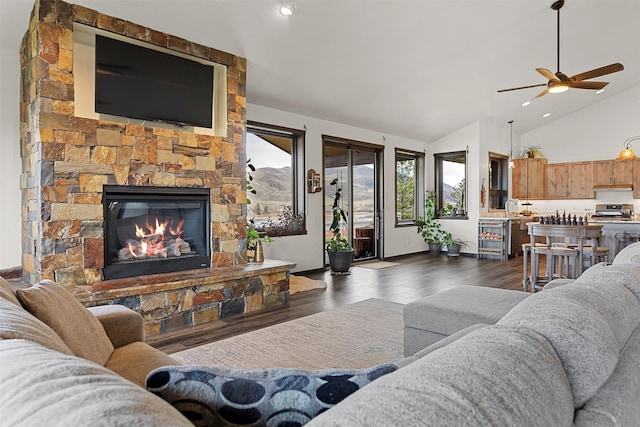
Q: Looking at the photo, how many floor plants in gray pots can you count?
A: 3